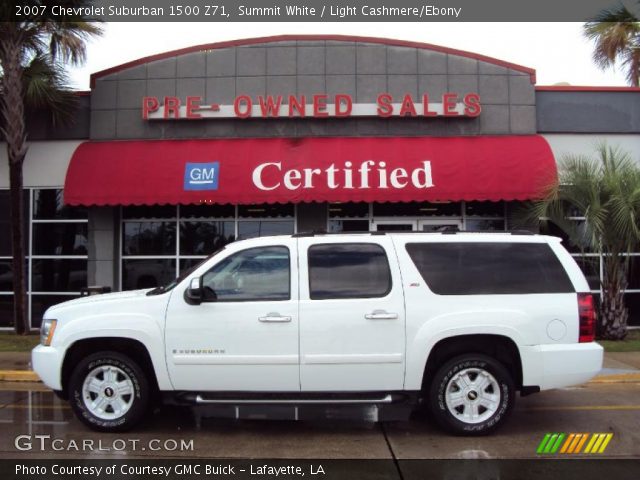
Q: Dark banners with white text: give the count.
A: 2